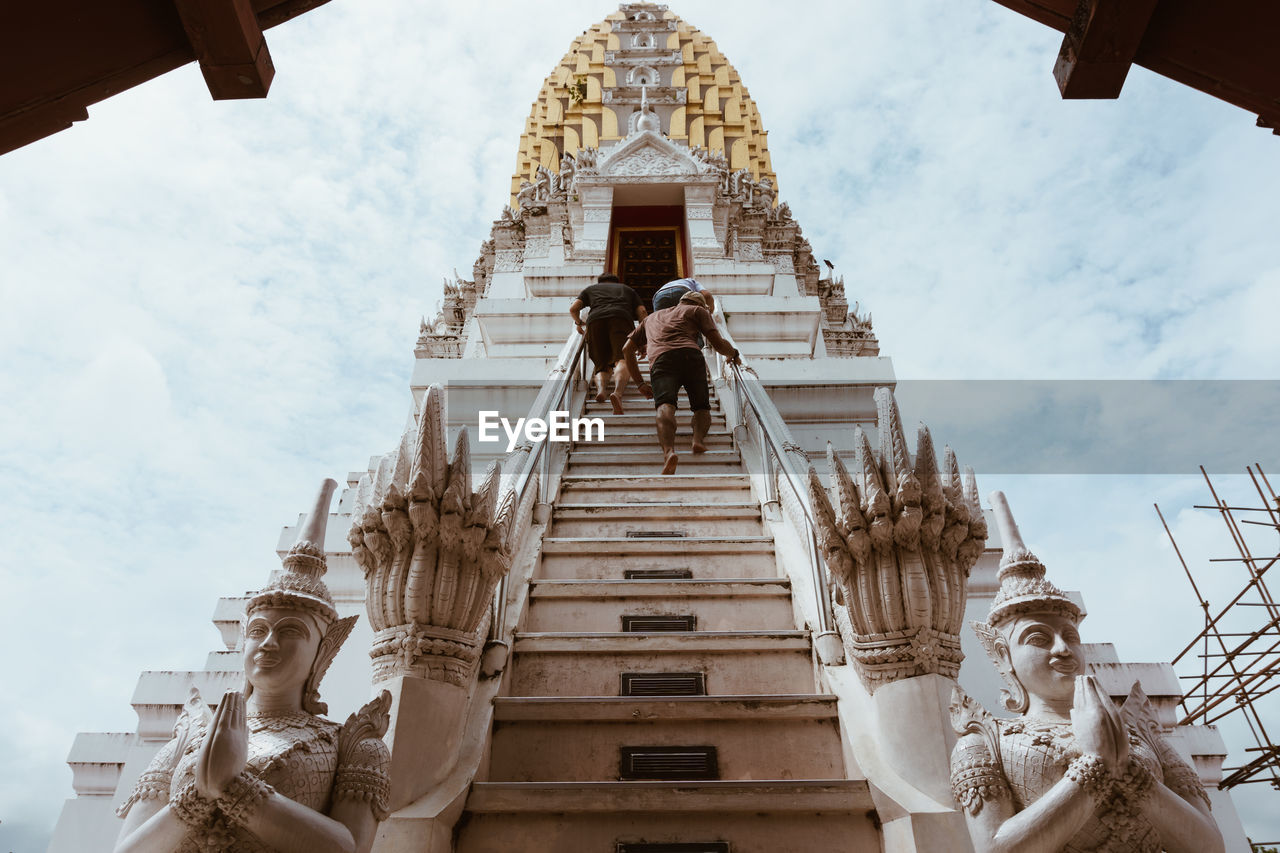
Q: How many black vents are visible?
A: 6